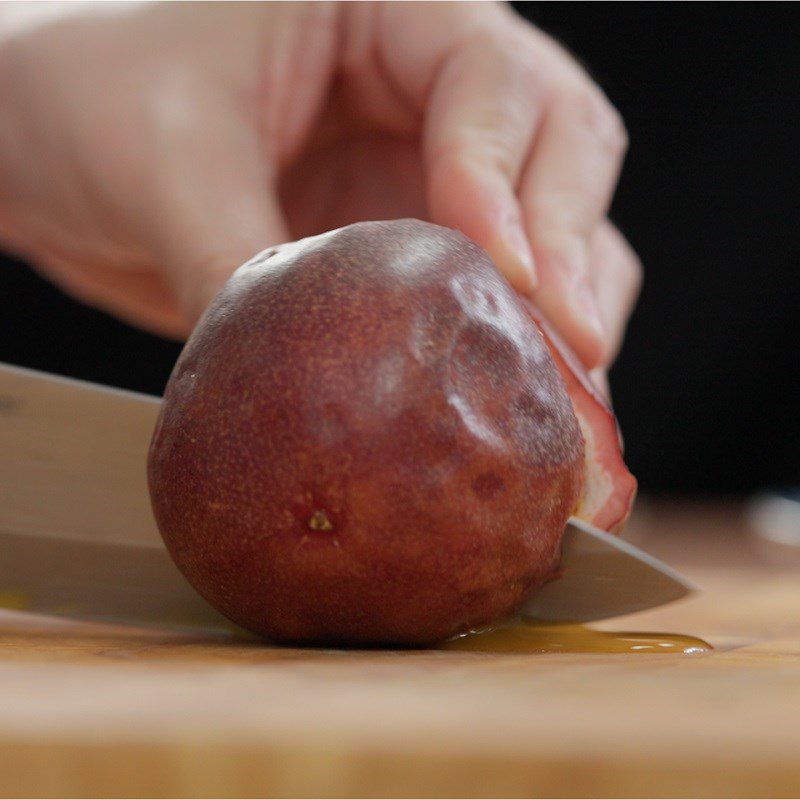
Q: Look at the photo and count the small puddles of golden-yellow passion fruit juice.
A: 1